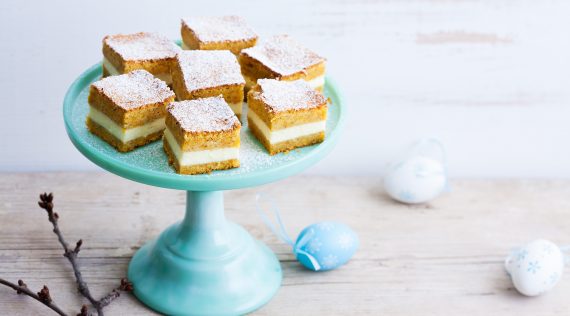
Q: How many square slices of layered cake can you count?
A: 7